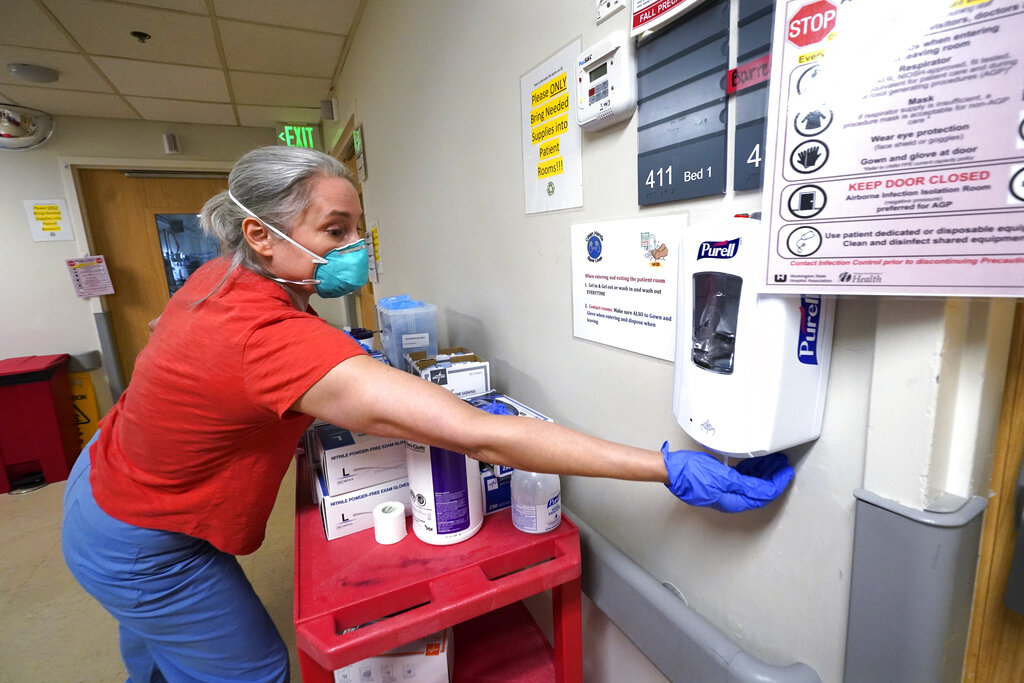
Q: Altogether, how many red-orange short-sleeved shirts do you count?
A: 1